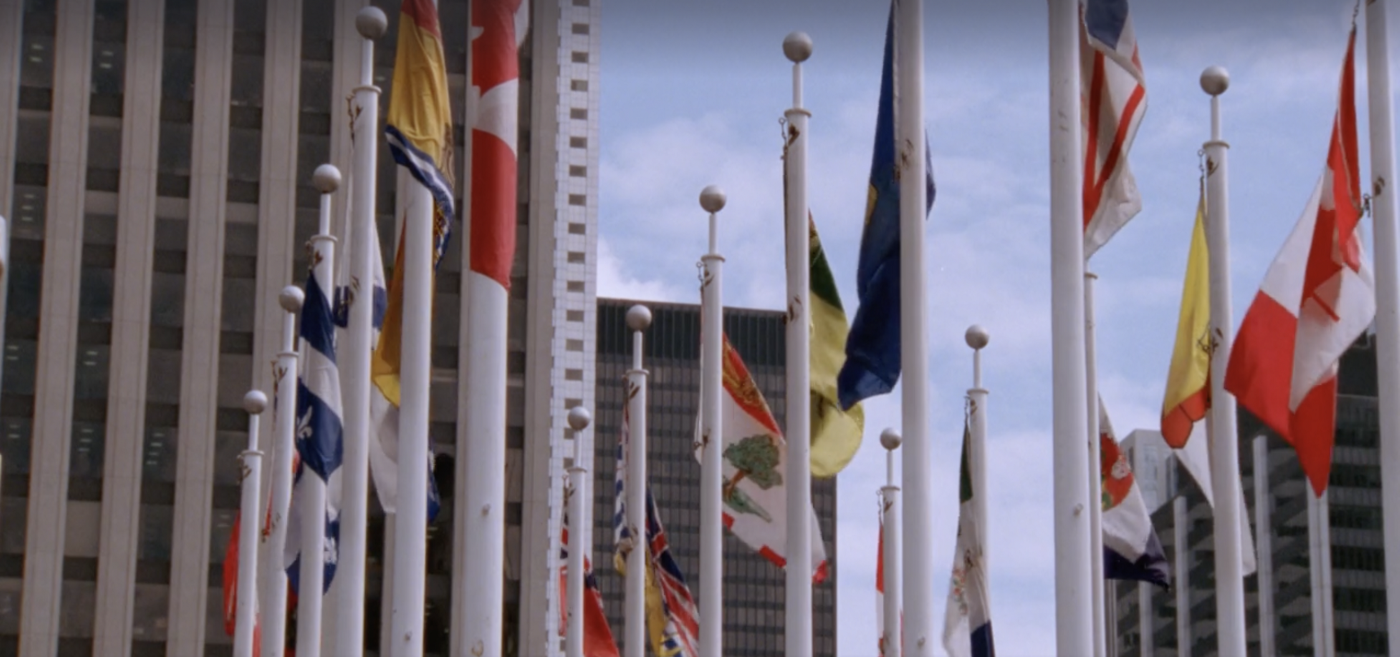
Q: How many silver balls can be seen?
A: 11